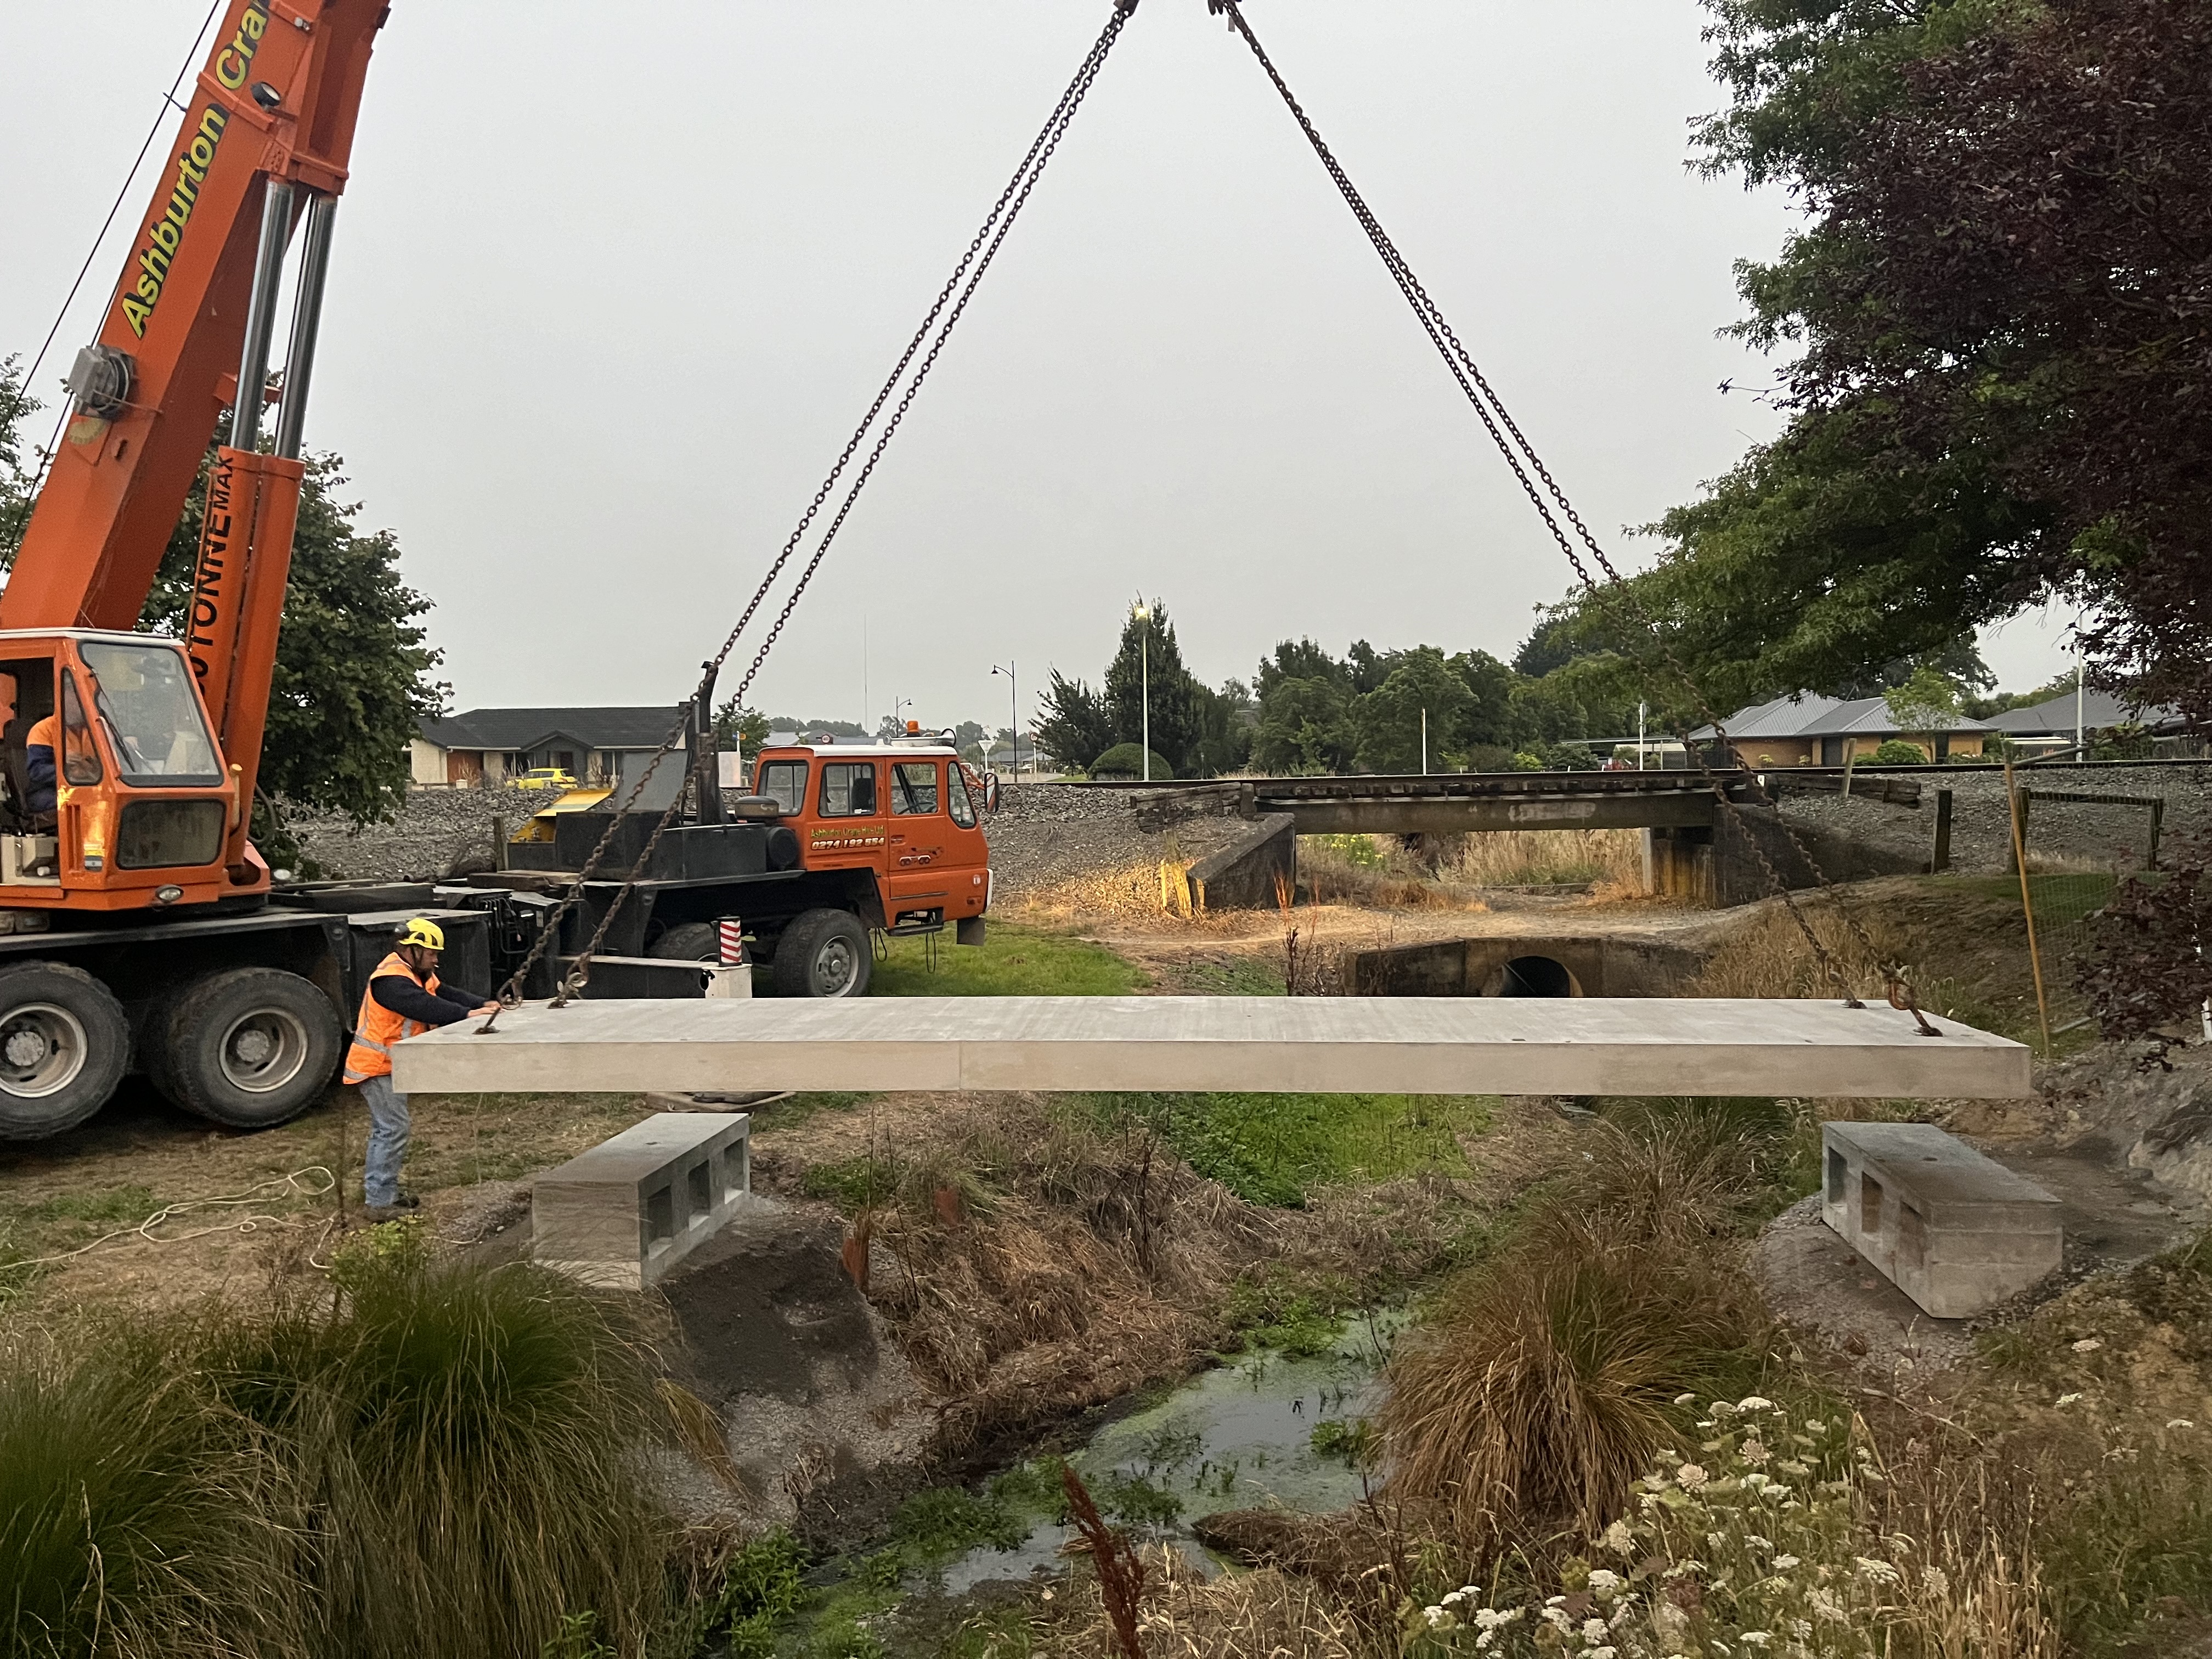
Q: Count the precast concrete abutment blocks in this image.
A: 2